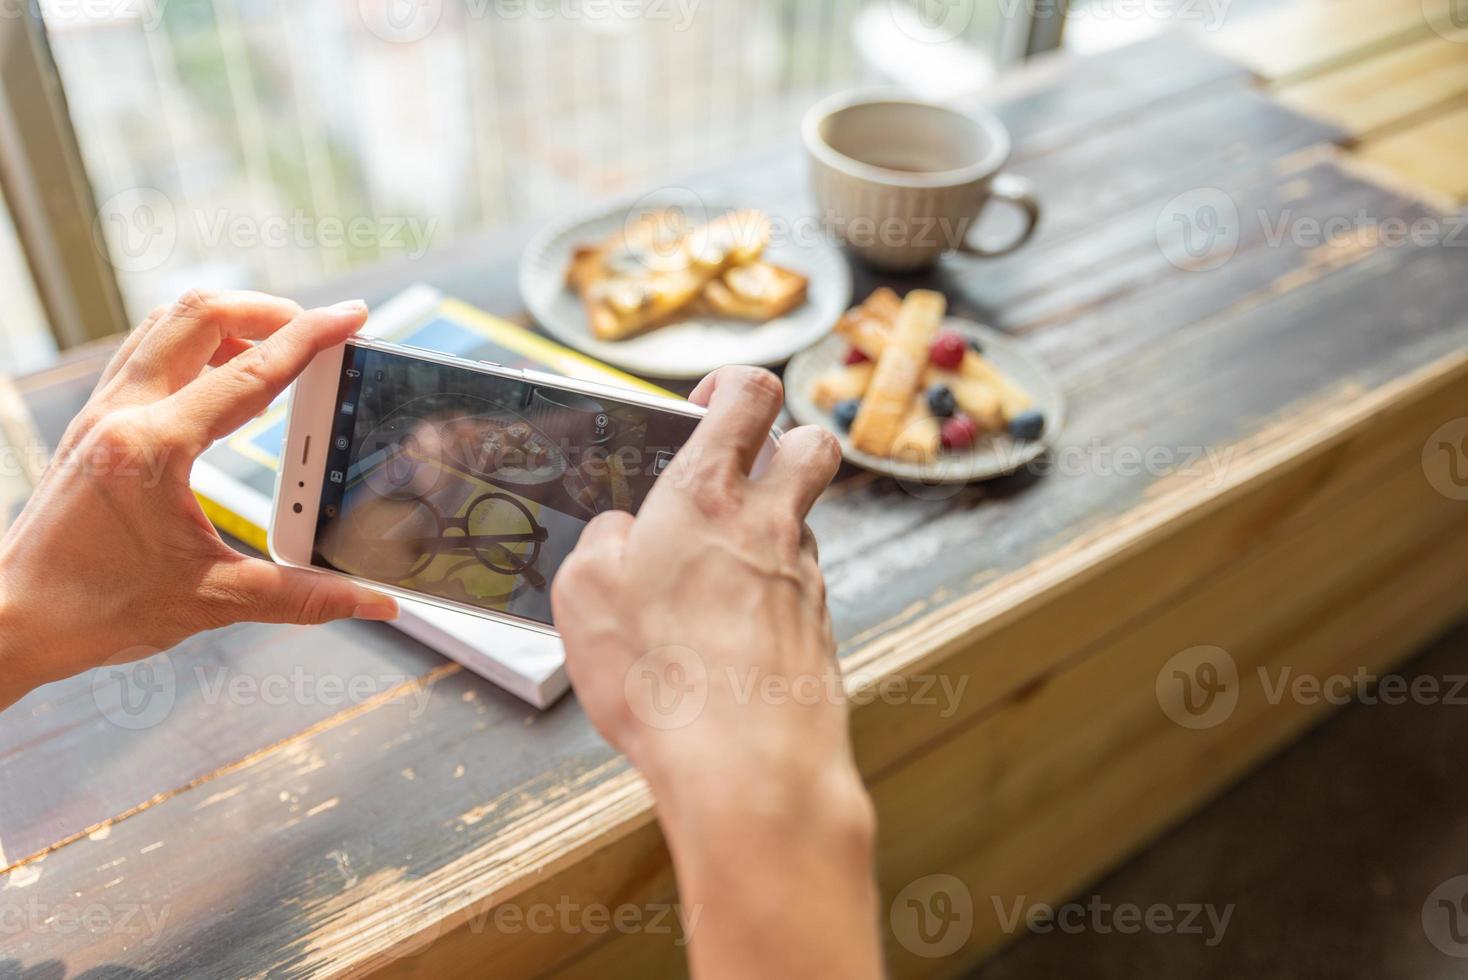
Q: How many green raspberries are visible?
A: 0